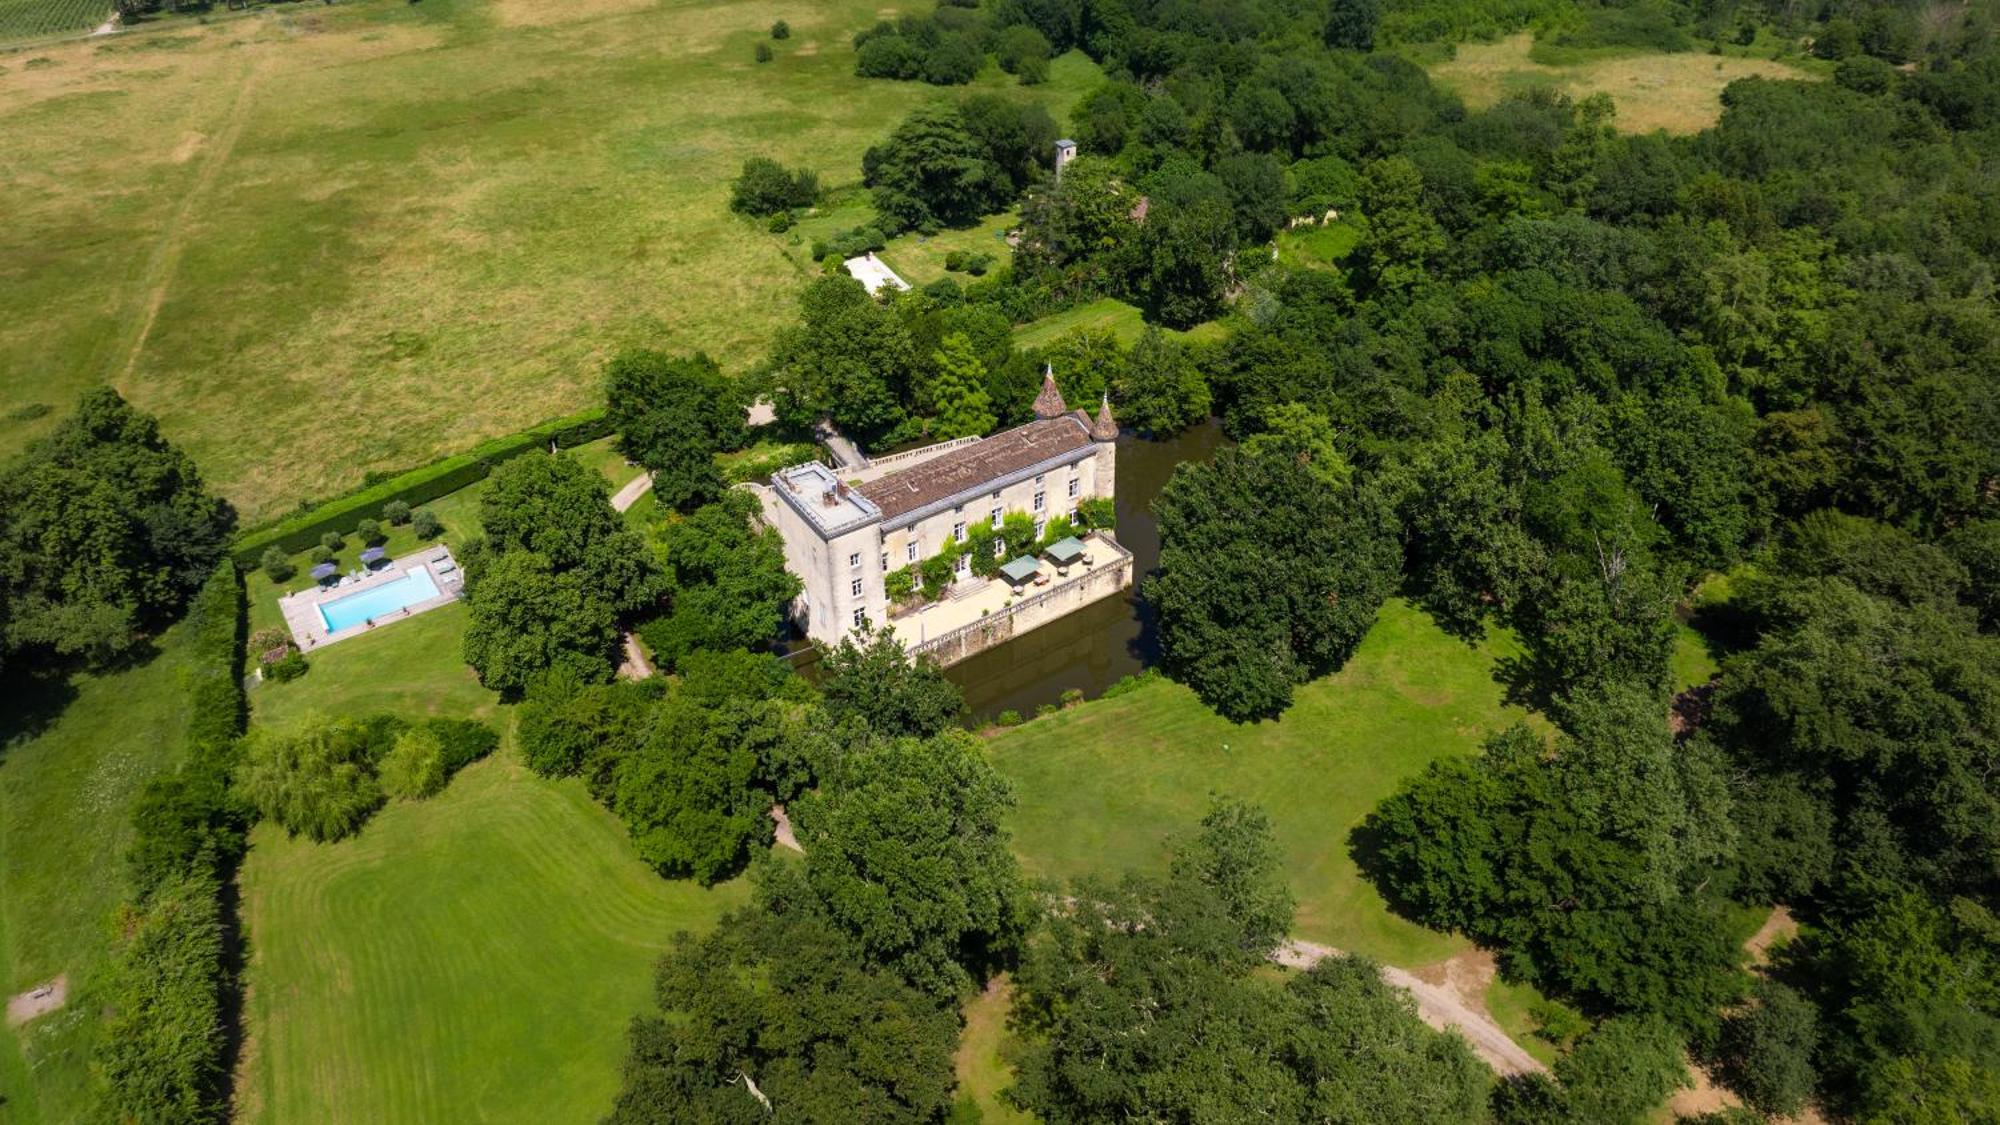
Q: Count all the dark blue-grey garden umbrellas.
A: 2